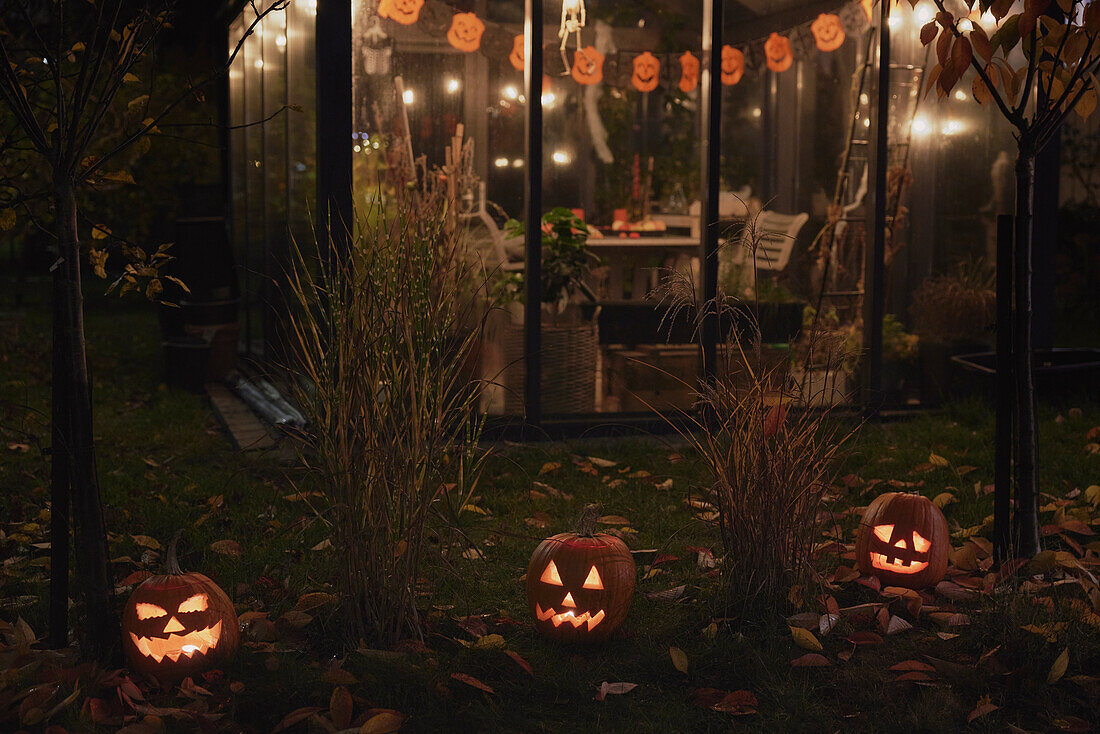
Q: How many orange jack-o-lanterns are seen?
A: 12